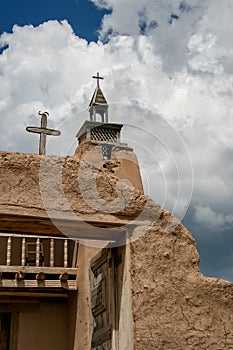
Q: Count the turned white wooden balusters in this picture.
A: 5